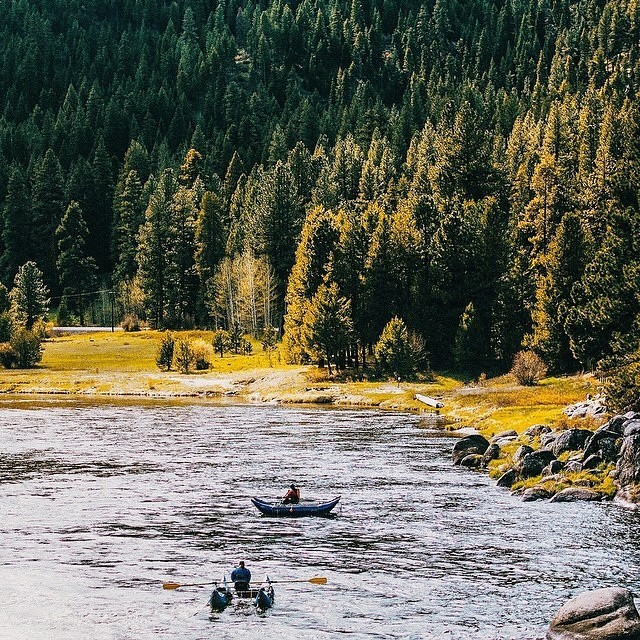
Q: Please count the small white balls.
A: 0